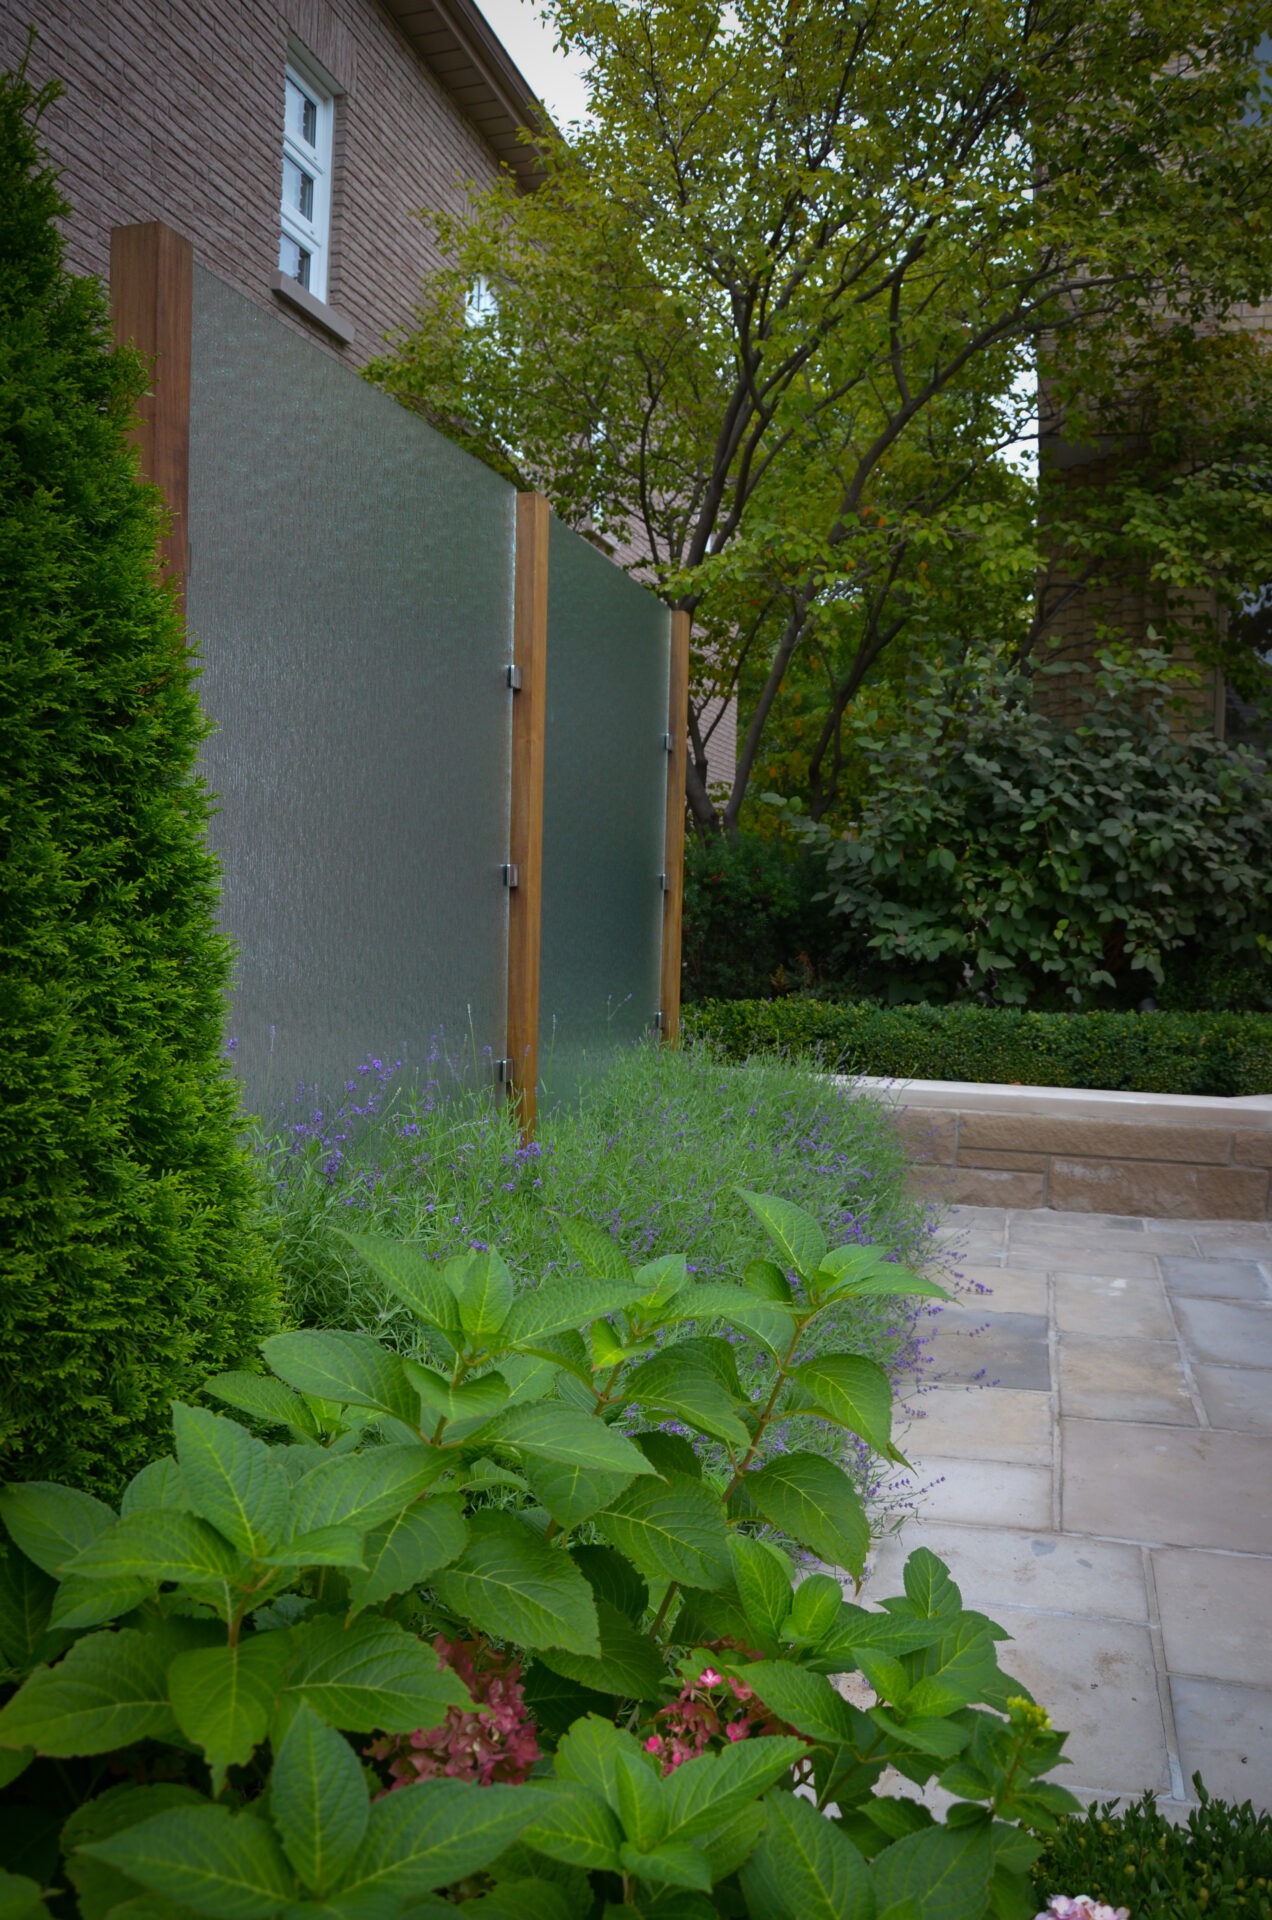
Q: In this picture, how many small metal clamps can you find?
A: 6